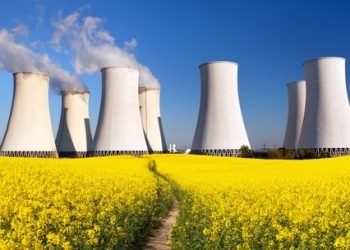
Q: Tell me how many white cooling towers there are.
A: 7